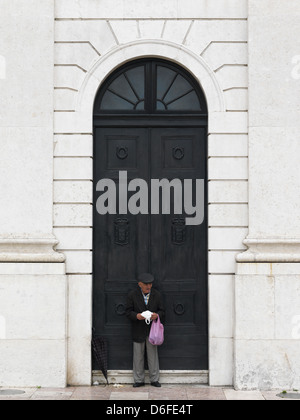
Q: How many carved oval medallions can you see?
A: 4